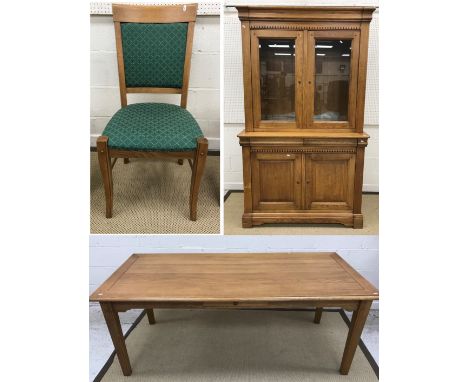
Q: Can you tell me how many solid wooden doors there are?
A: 2